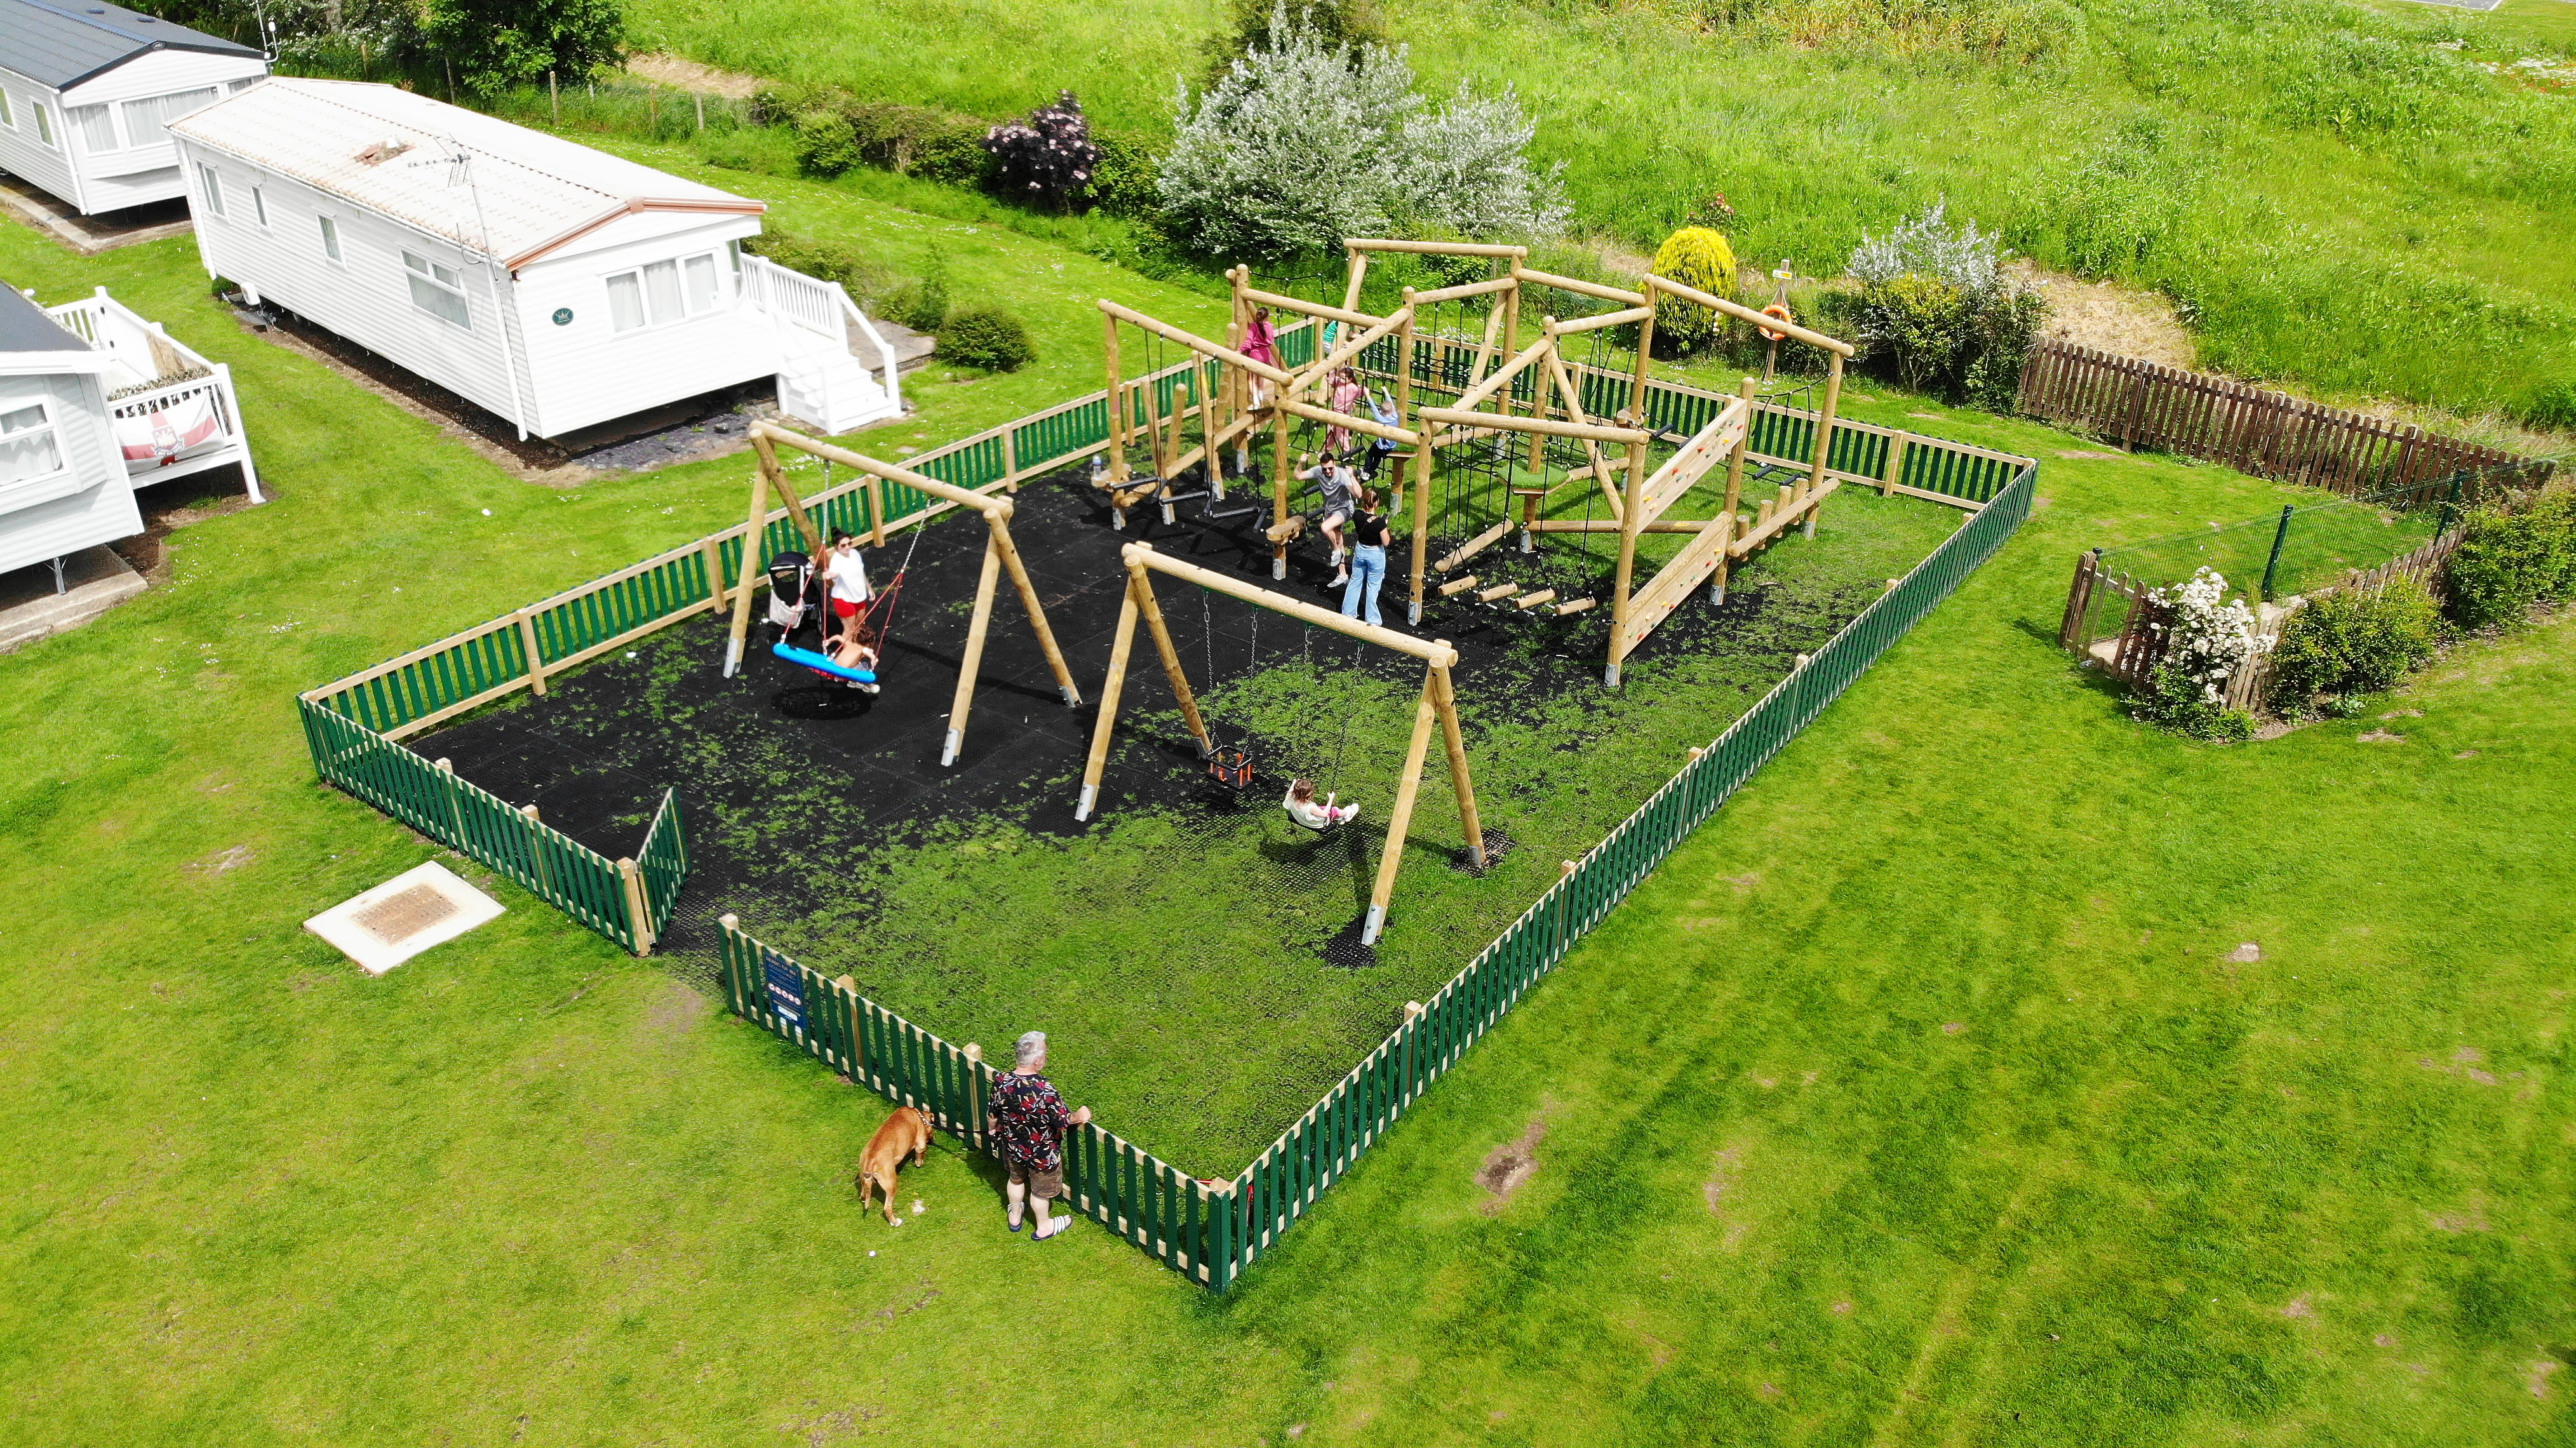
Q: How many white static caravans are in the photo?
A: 3